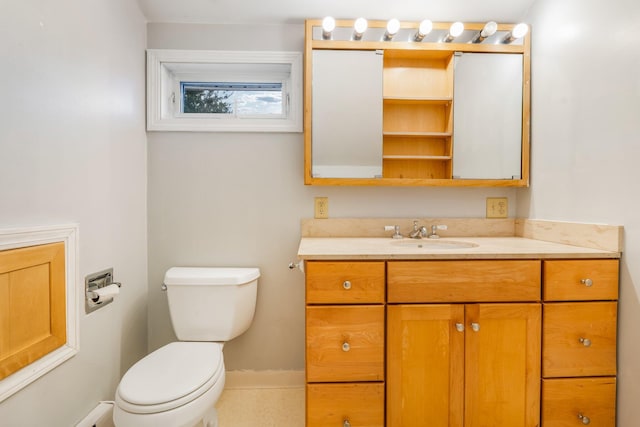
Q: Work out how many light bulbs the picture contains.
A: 7